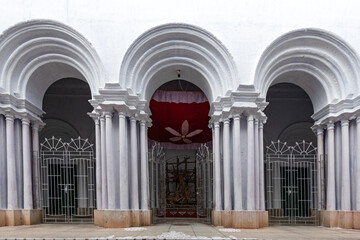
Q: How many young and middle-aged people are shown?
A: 0